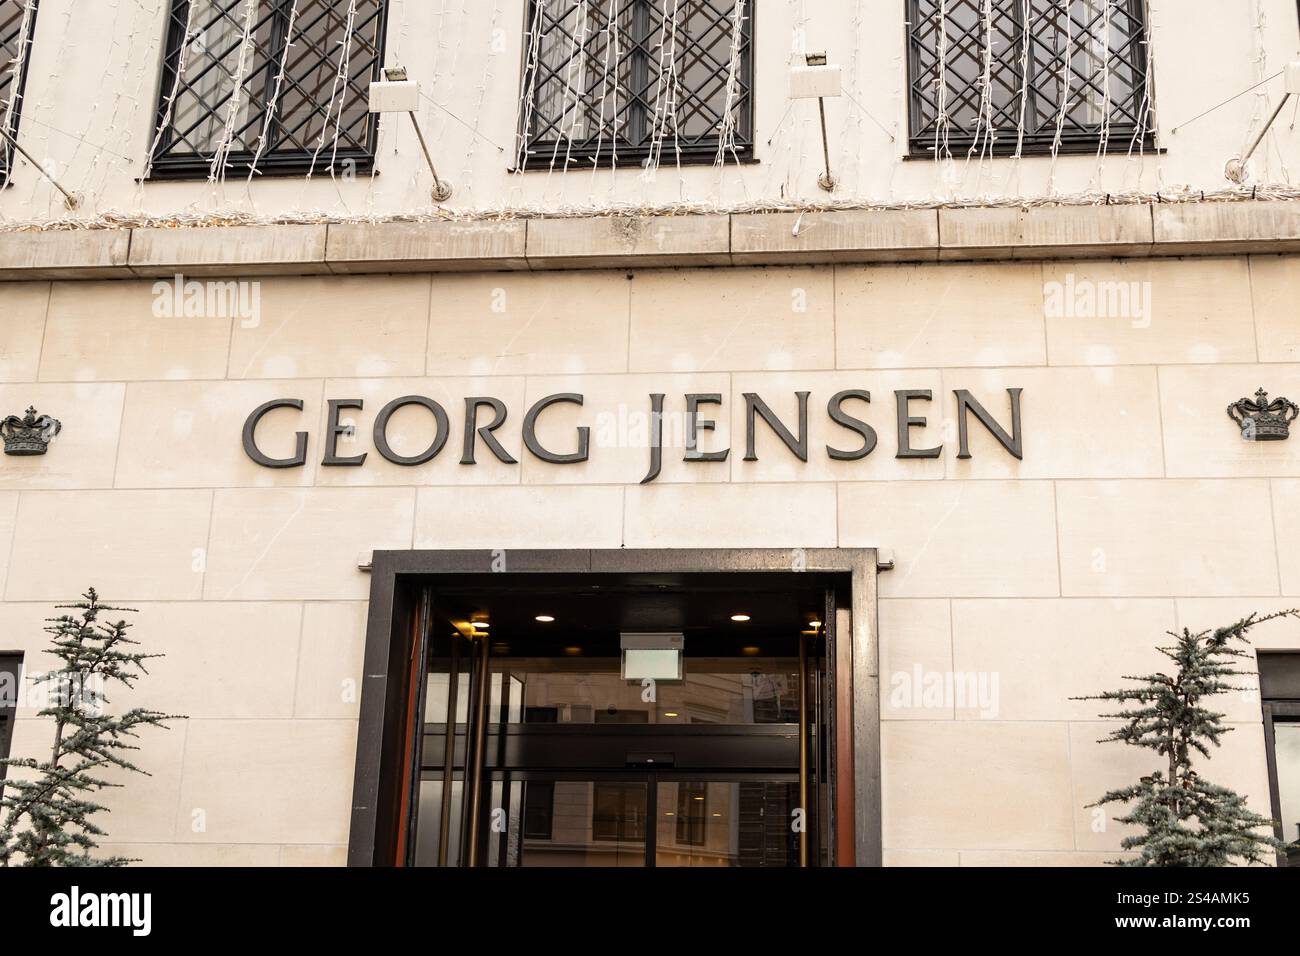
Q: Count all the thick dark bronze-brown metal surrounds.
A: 1